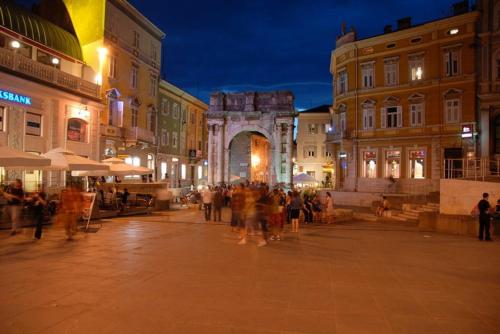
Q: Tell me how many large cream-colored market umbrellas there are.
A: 3